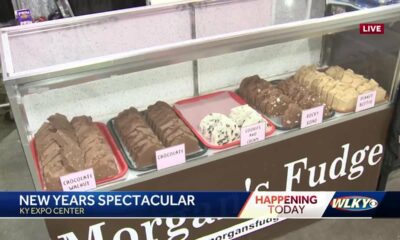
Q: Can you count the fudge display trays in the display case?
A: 5